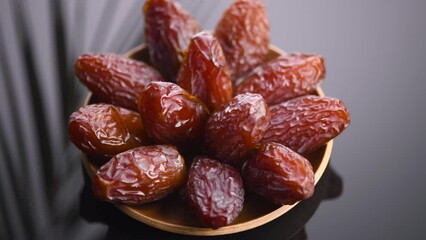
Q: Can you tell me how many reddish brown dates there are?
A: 12